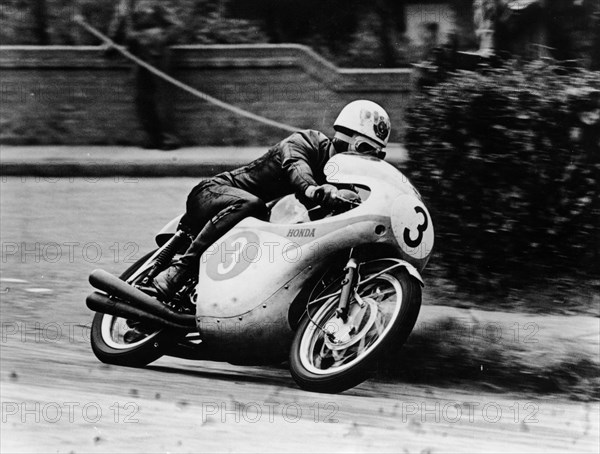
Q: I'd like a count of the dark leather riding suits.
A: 1